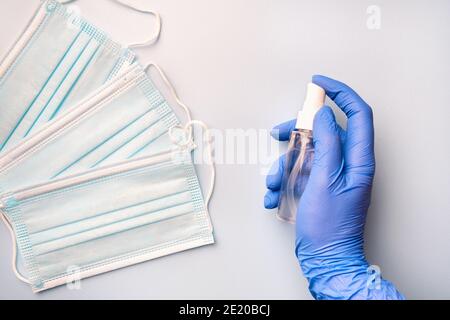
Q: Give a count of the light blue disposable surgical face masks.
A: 3